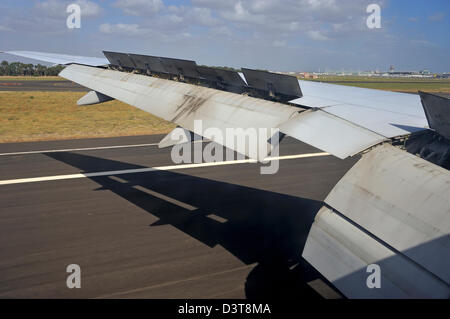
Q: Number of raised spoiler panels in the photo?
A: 6